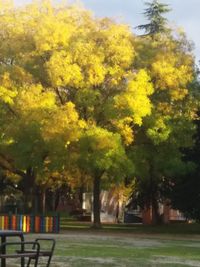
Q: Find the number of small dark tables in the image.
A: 1